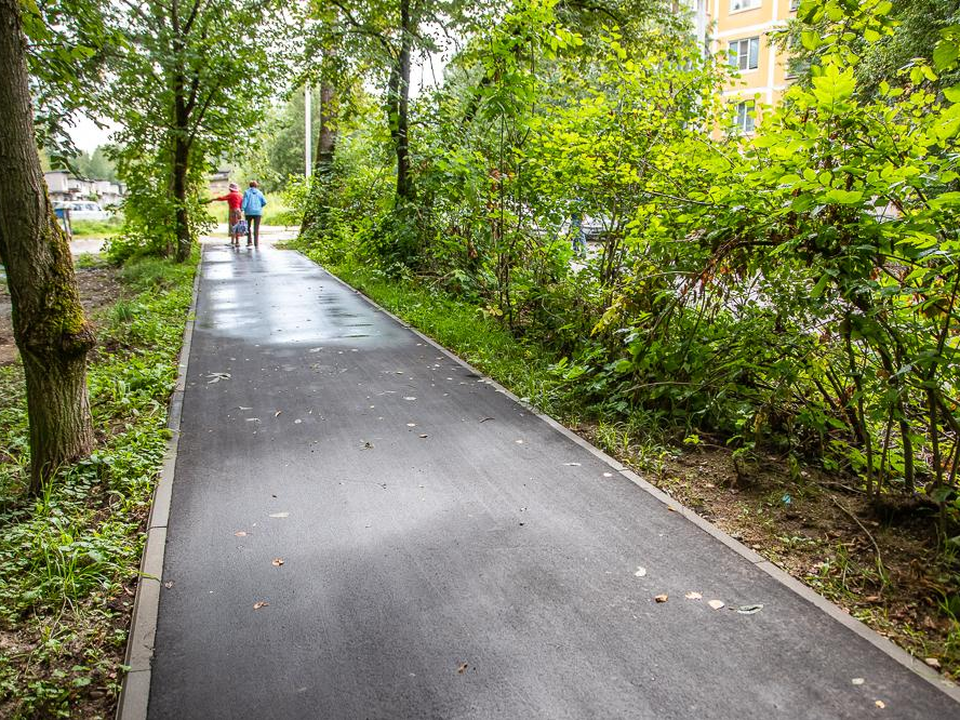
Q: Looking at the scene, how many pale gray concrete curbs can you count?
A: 2